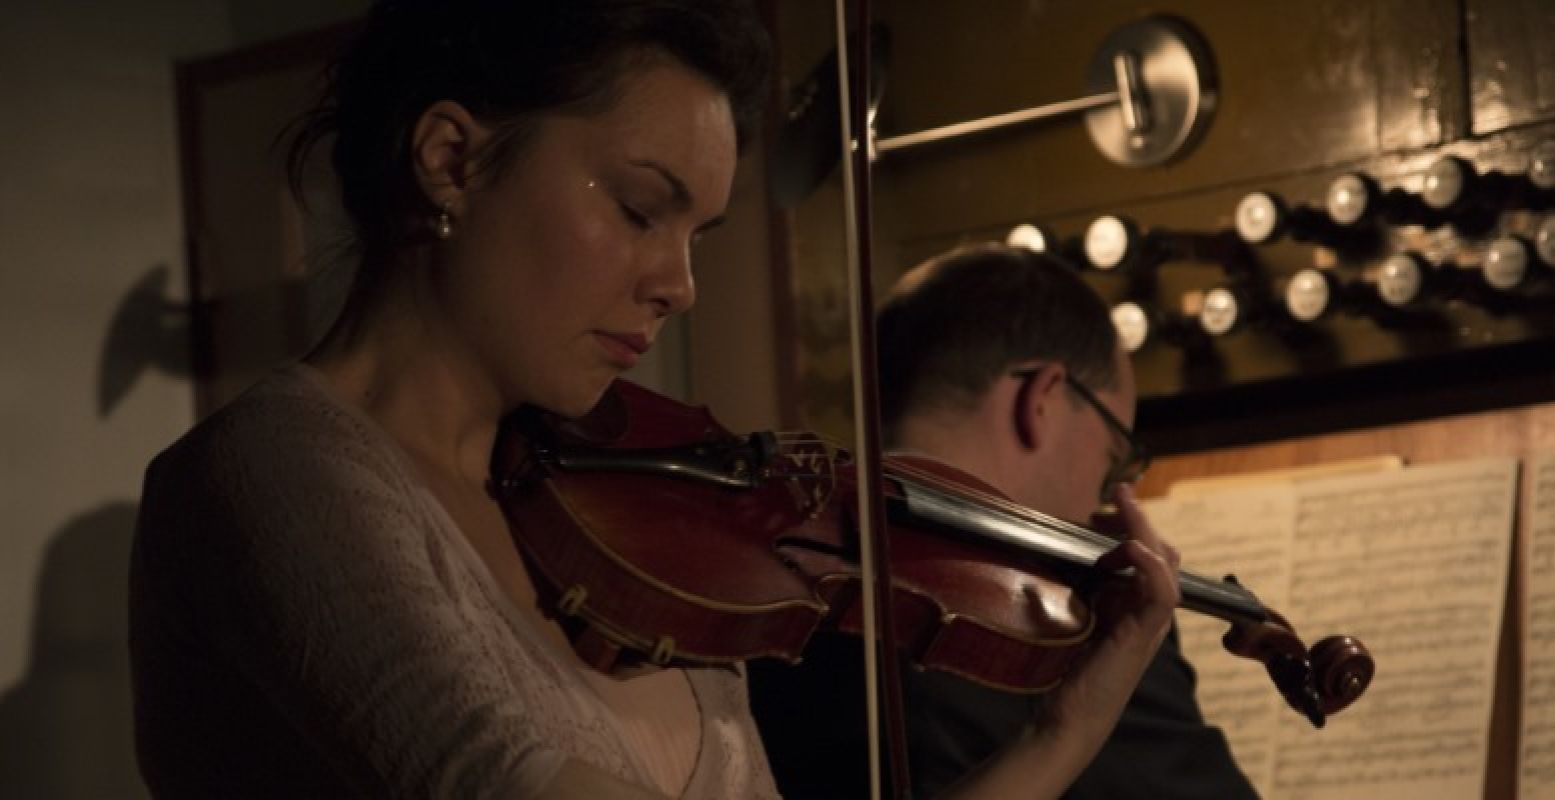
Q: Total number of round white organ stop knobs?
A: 12